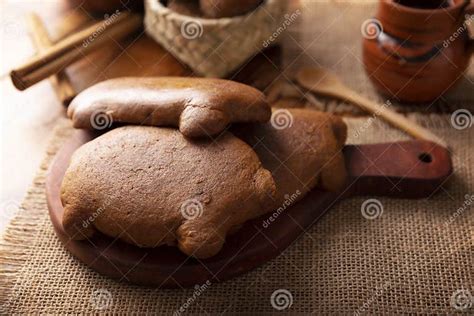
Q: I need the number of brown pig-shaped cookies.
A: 3